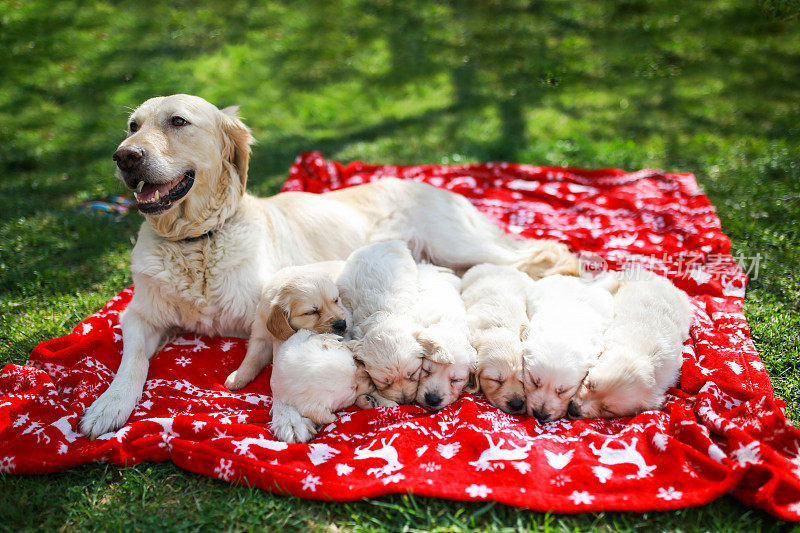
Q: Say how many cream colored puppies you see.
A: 7